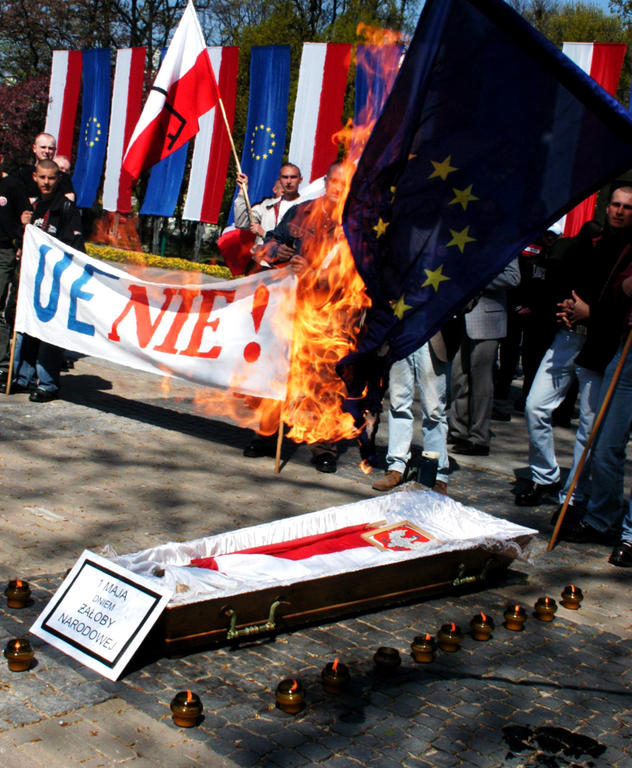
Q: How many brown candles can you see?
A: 12